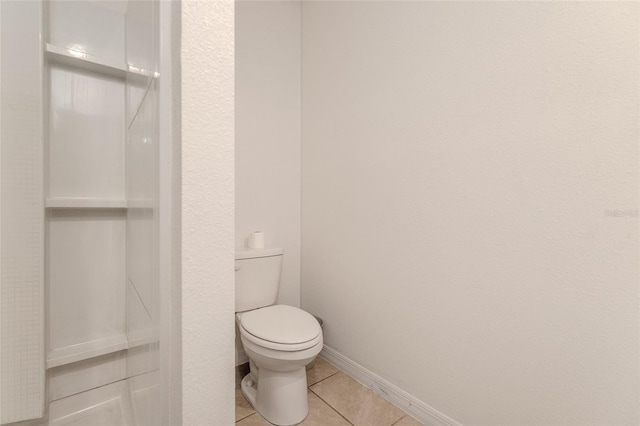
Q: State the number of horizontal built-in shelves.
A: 3